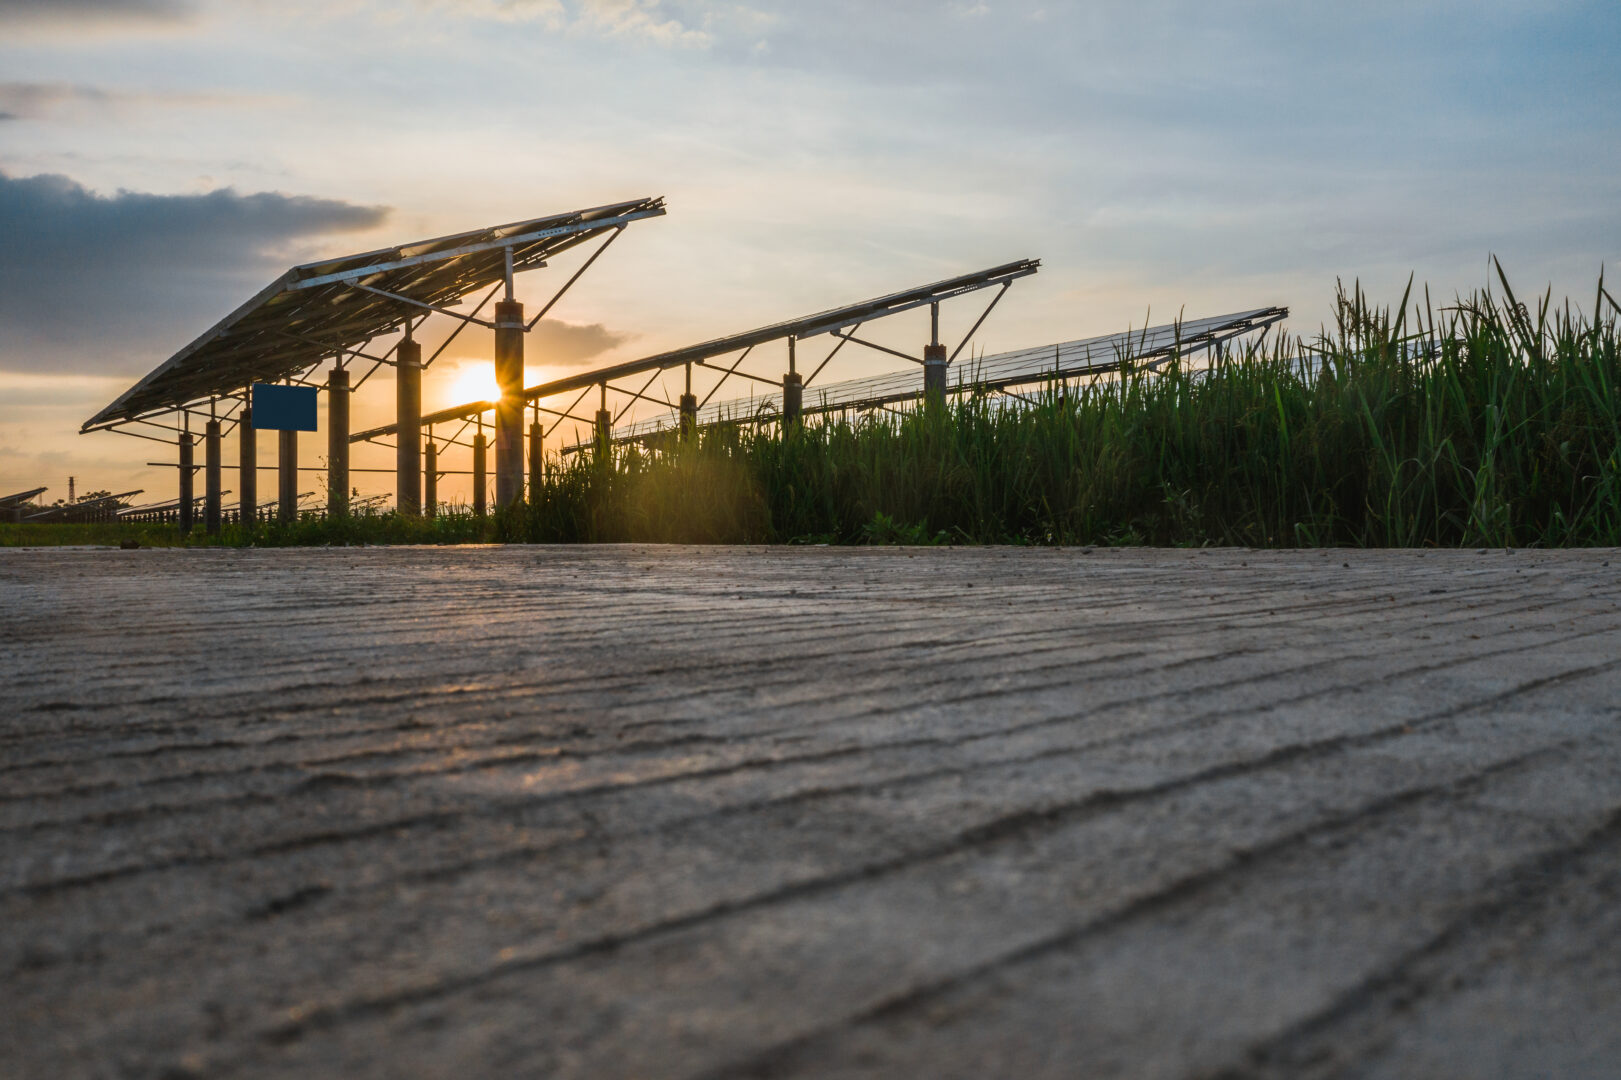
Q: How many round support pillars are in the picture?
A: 14